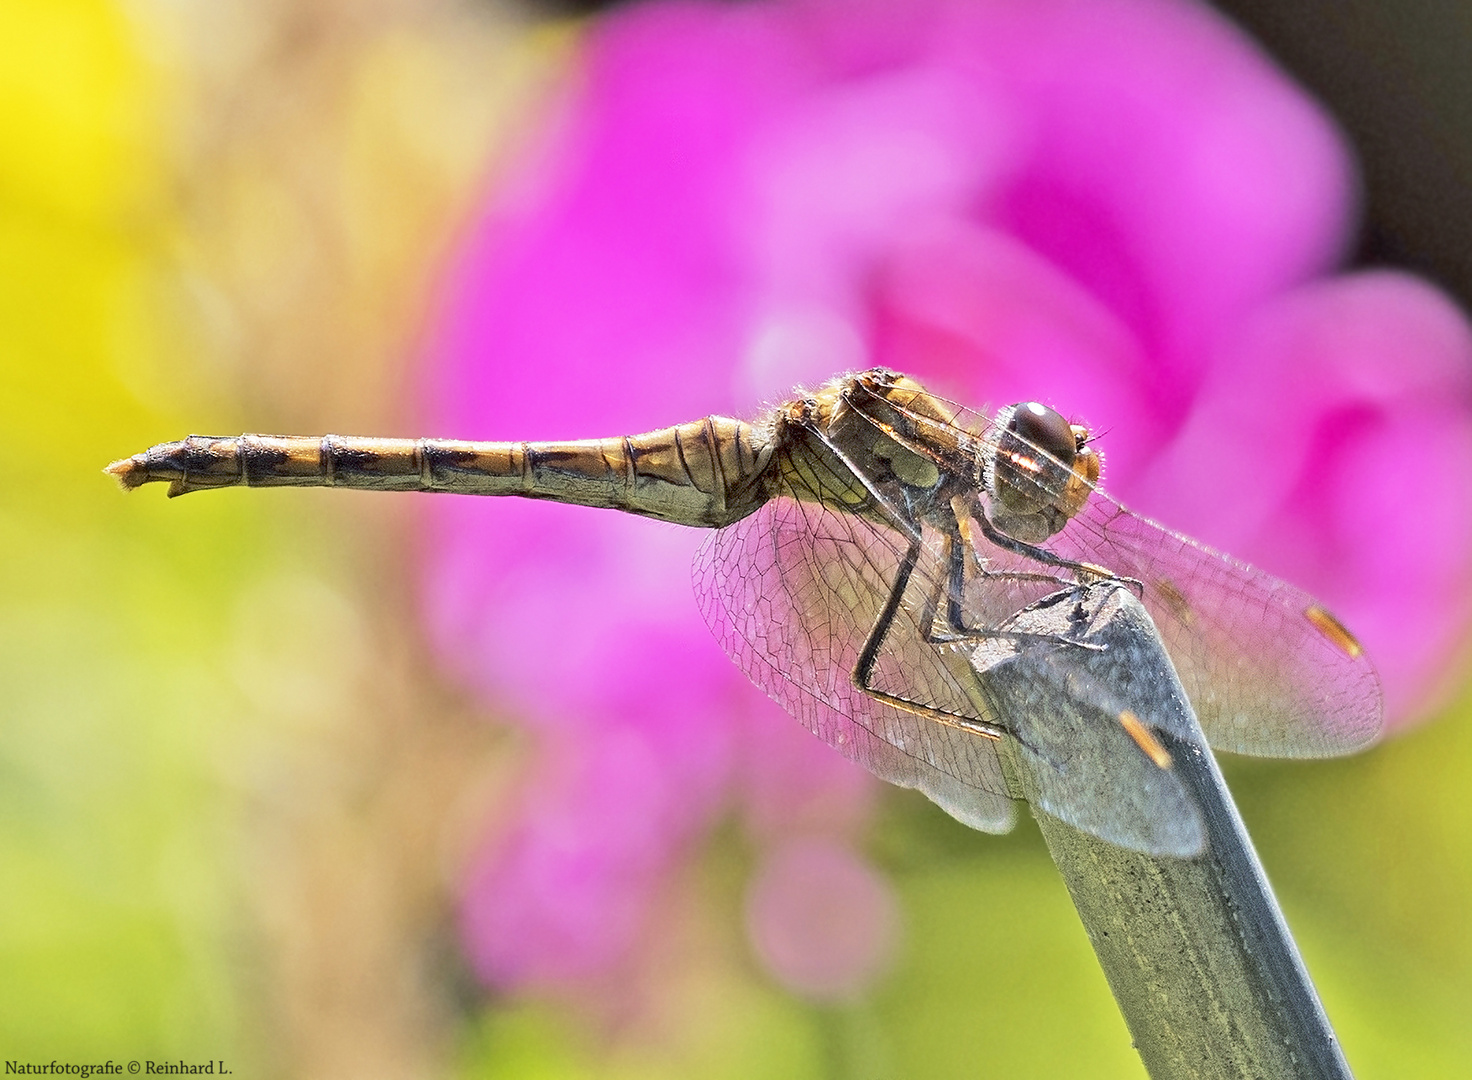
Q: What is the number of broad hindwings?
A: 2